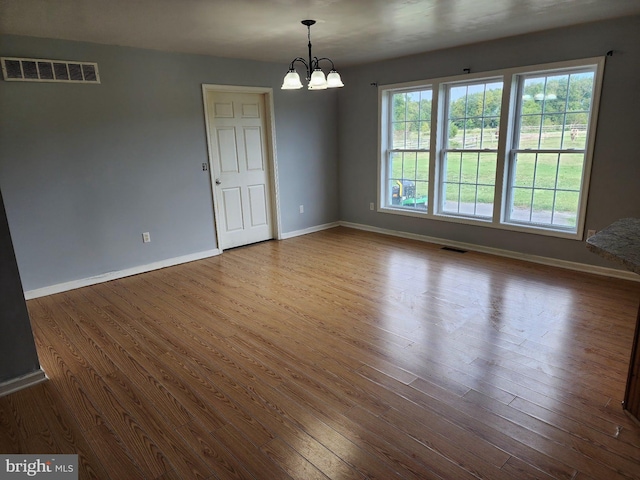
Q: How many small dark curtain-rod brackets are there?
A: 3